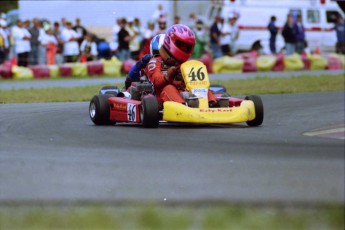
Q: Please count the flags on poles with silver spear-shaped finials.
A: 0